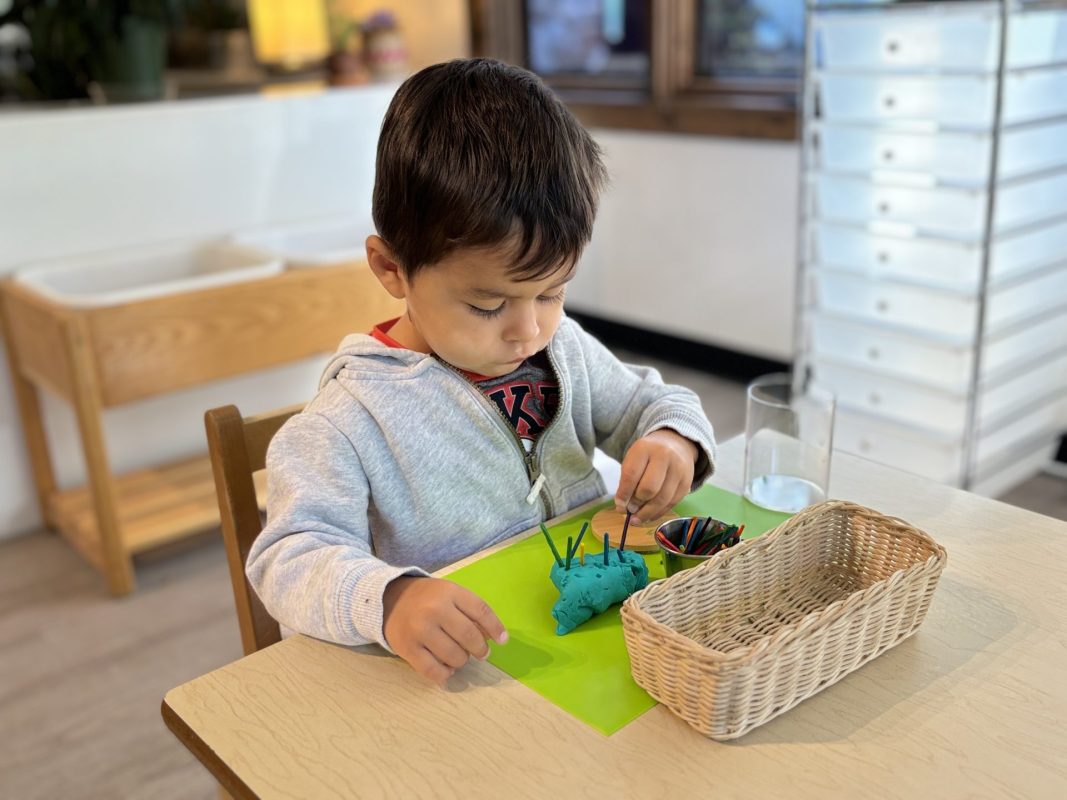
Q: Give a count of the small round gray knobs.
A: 9